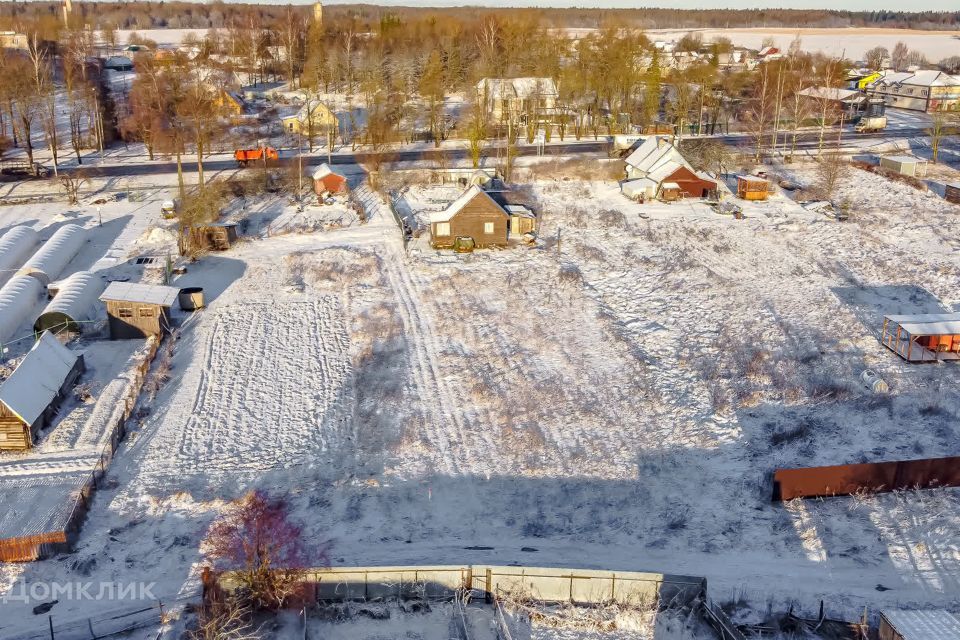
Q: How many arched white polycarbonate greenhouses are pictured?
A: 4